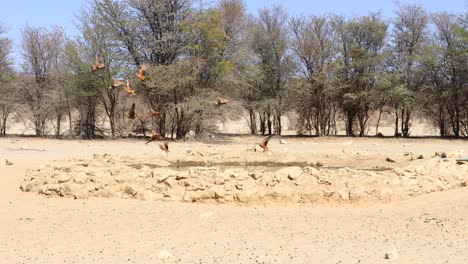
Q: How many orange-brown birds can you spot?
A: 10